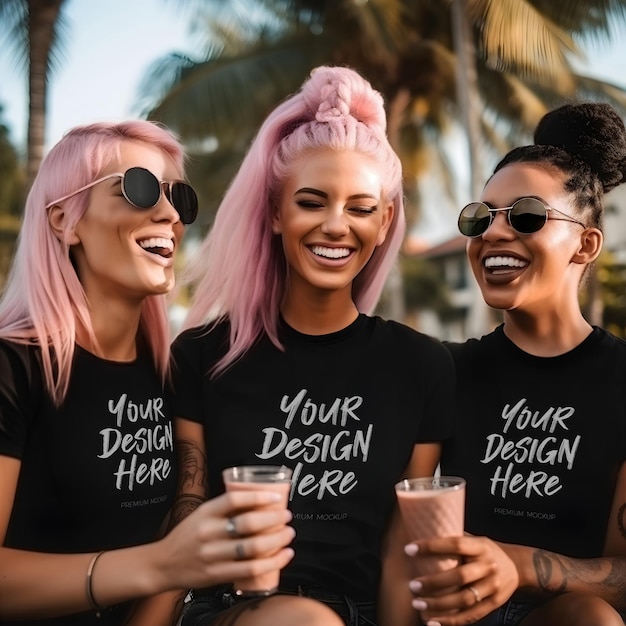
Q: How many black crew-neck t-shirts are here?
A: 3